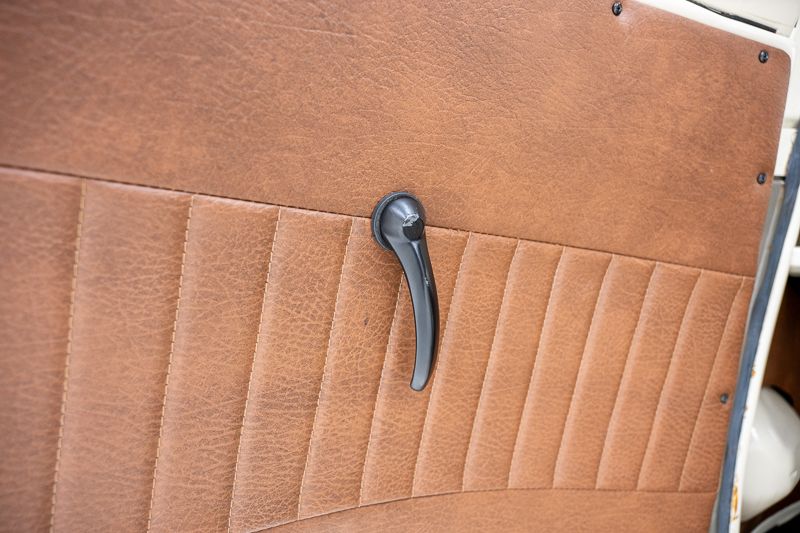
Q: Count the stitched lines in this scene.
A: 12